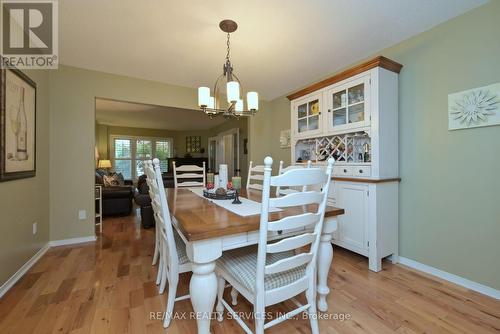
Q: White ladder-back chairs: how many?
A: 6